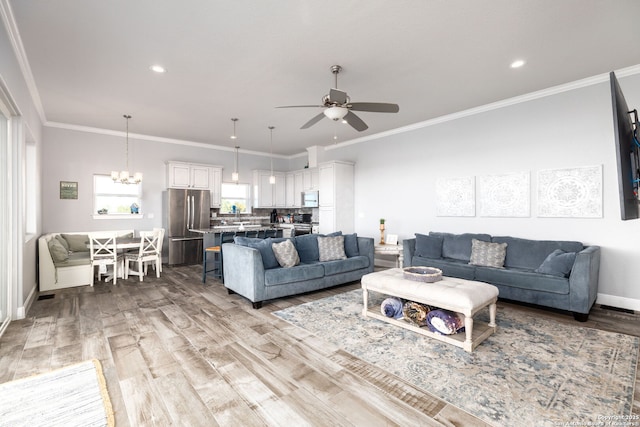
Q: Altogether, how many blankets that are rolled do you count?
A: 3